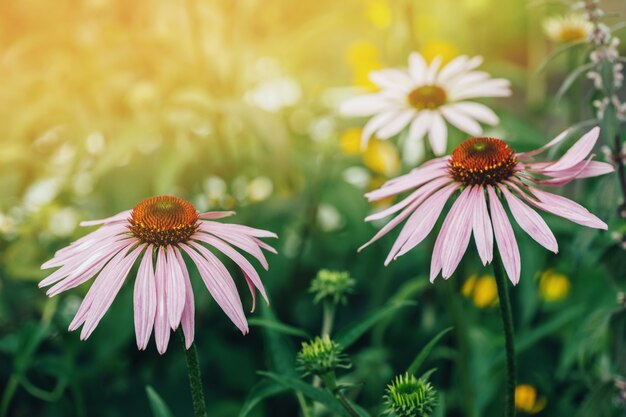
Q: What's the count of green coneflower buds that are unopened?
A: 3